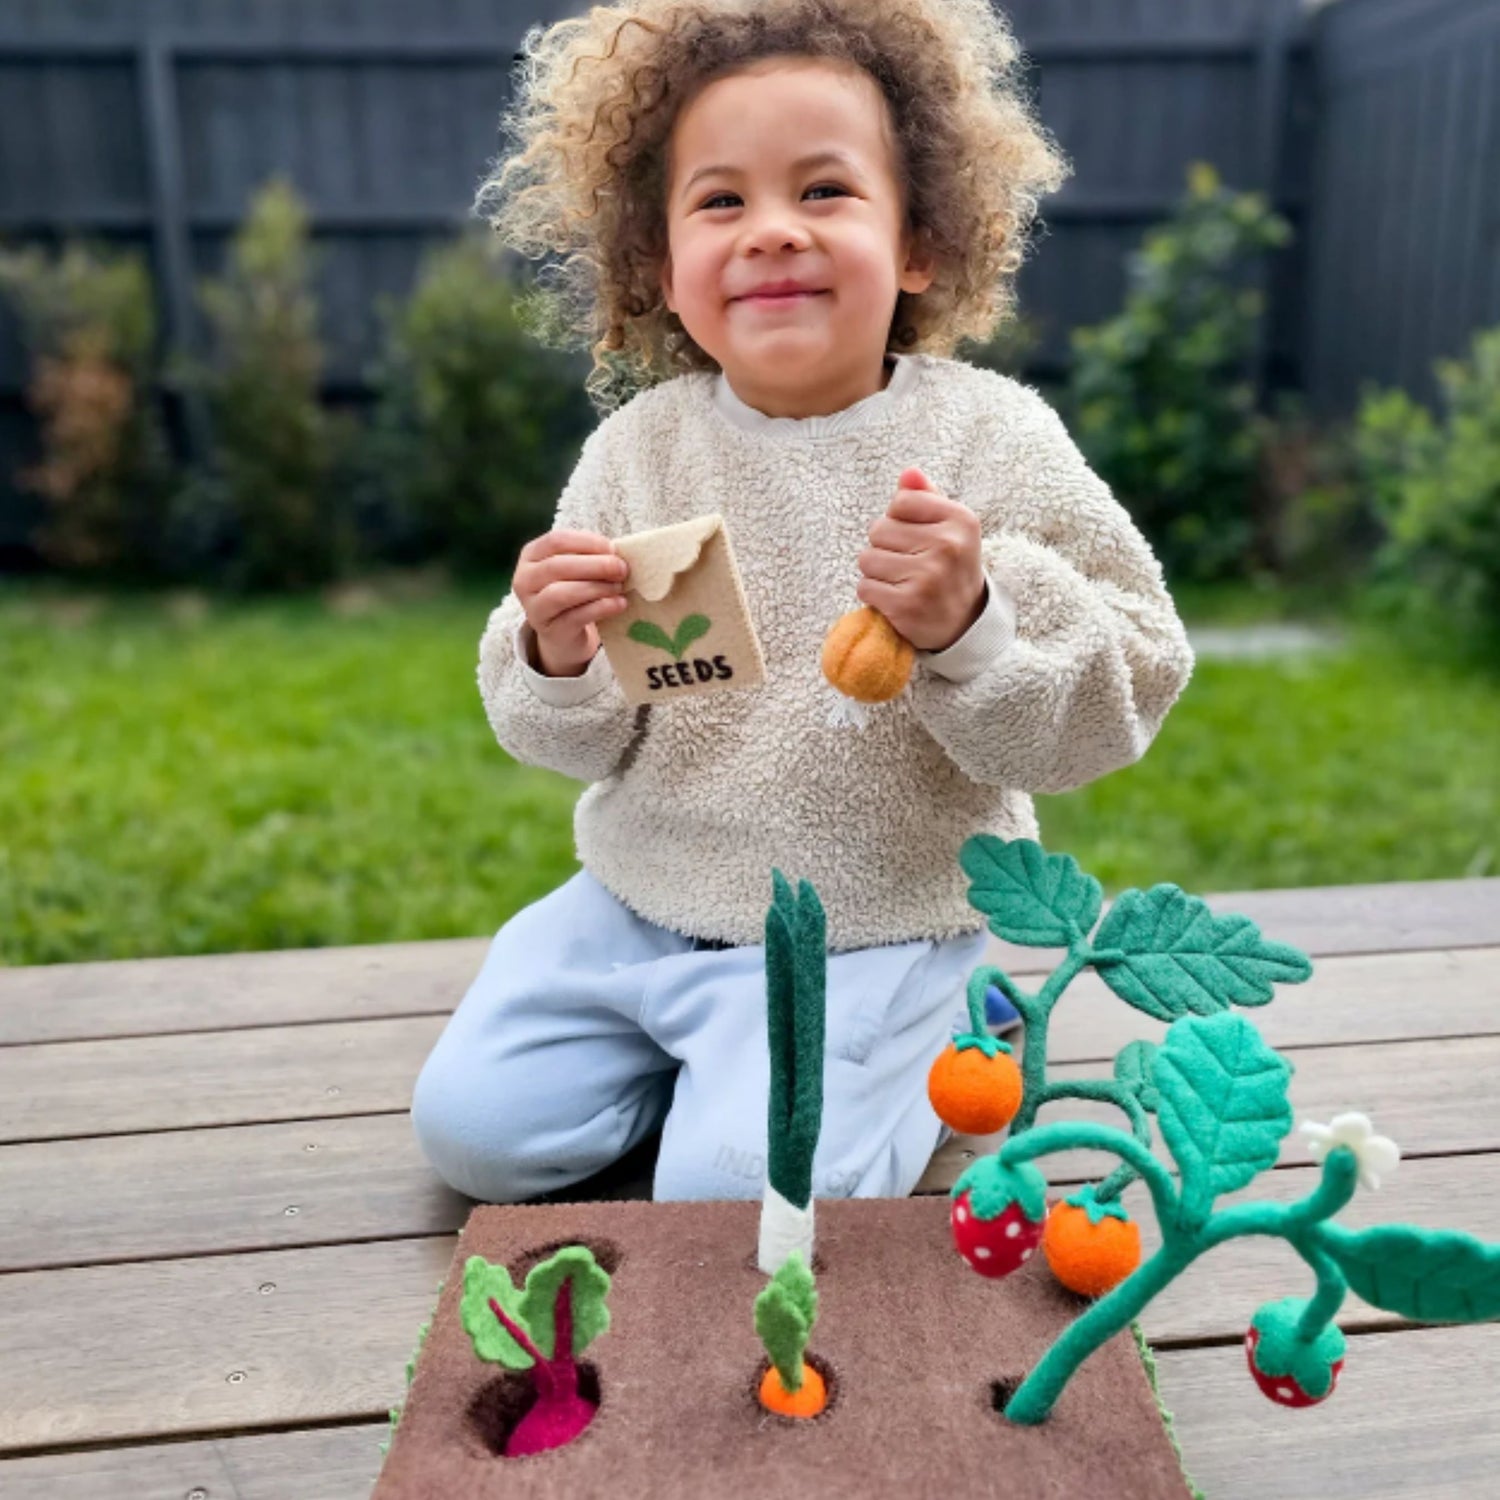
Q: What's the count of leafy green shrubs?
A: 5